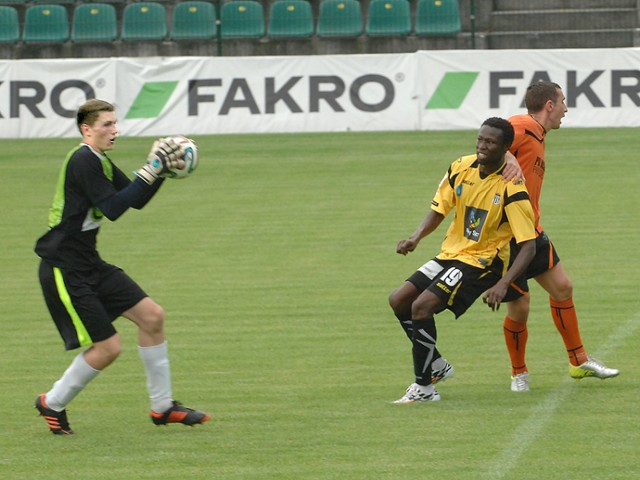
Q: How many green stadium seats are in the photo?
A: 10